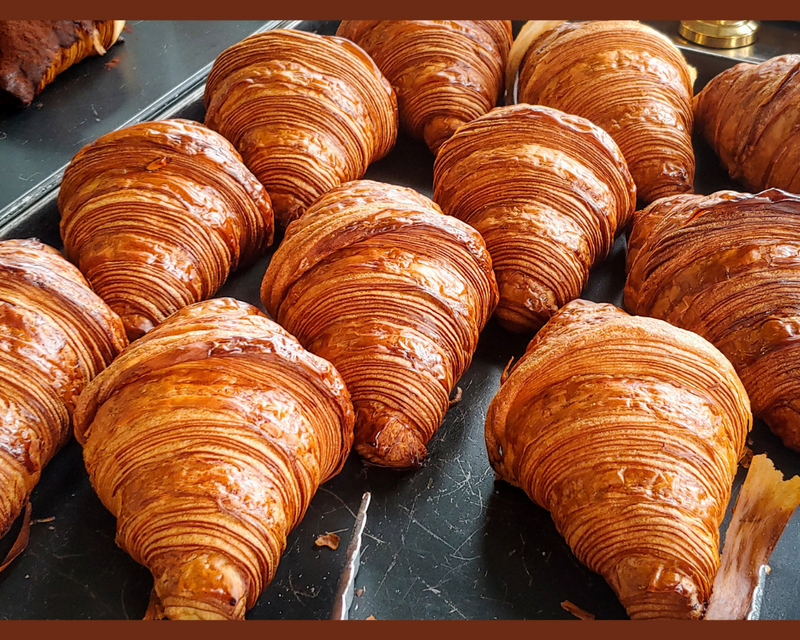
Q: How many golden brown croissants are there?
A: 11